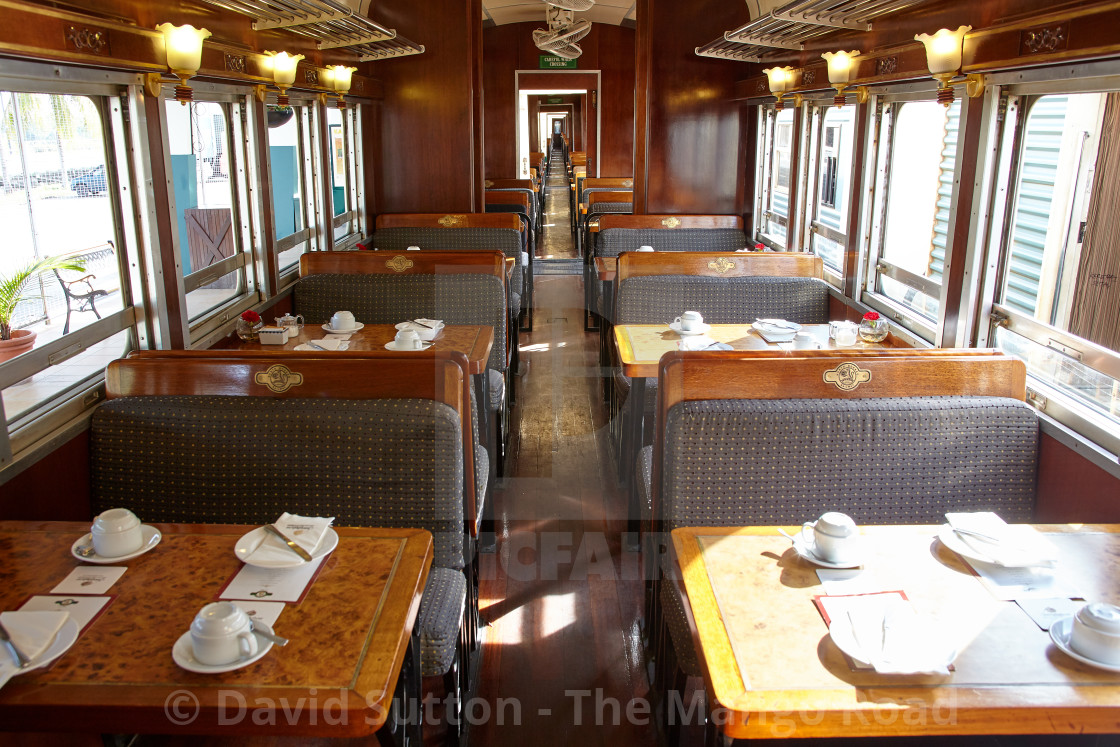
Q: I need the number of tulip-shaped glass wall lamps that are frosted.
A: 6